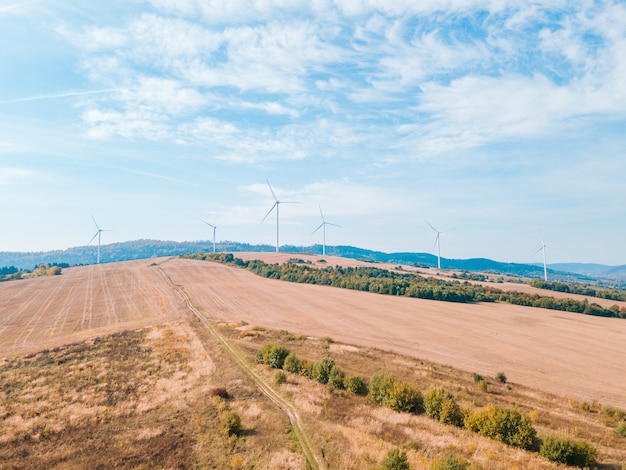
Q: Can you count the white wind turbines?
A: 6